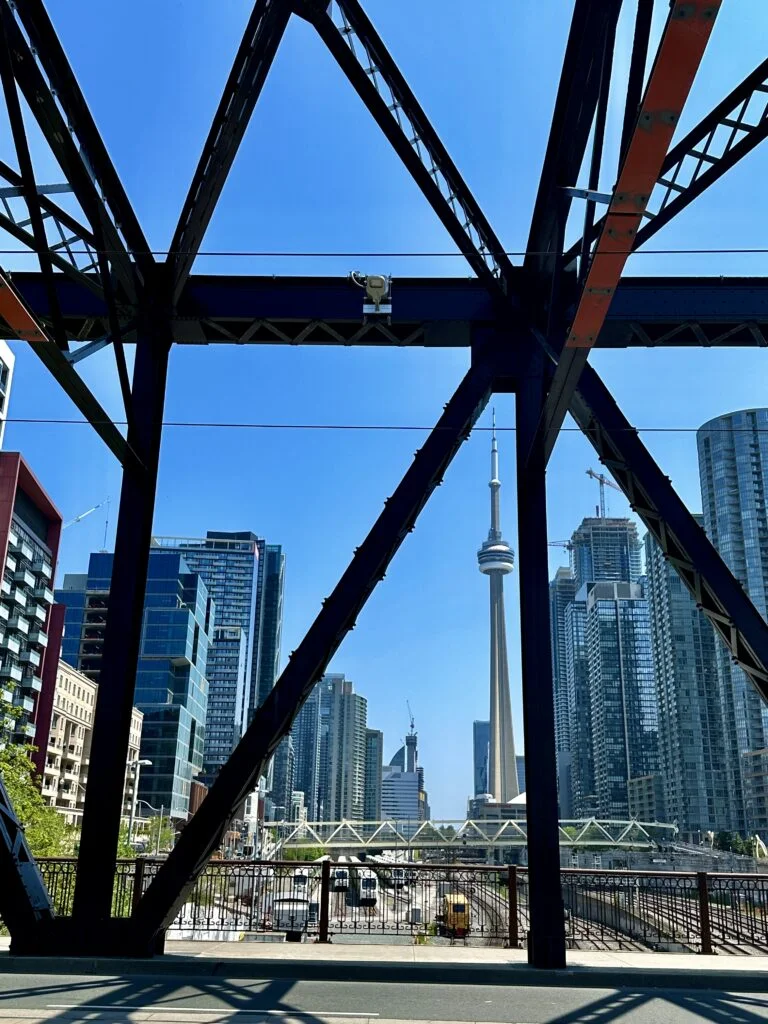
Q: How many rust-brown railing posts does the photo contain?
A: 4